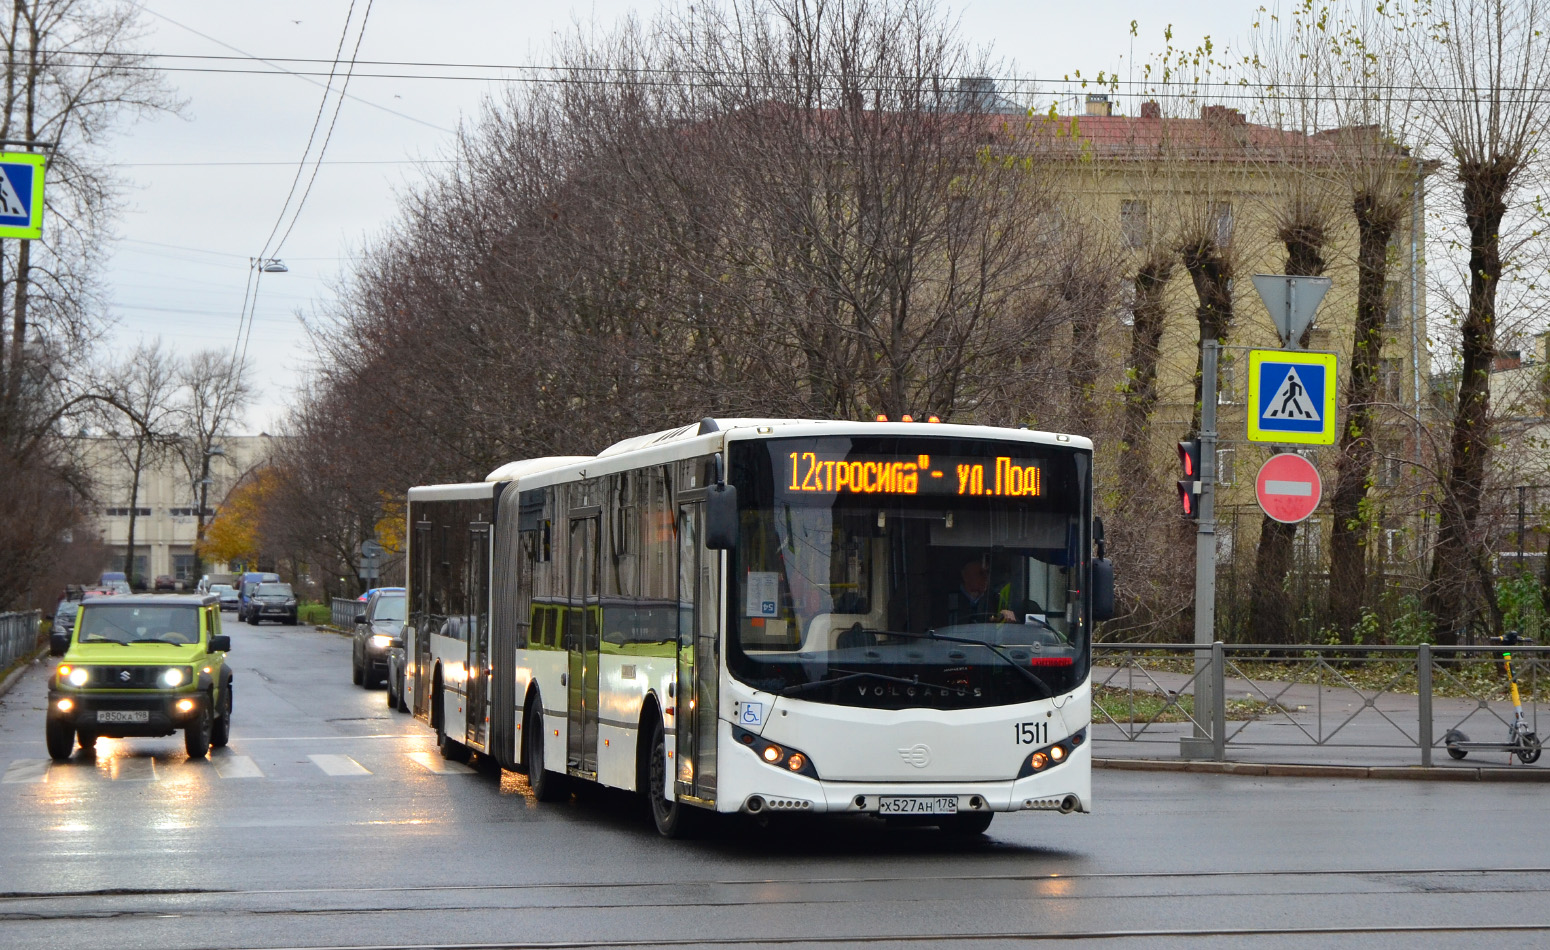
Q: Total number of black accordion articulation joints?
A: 1